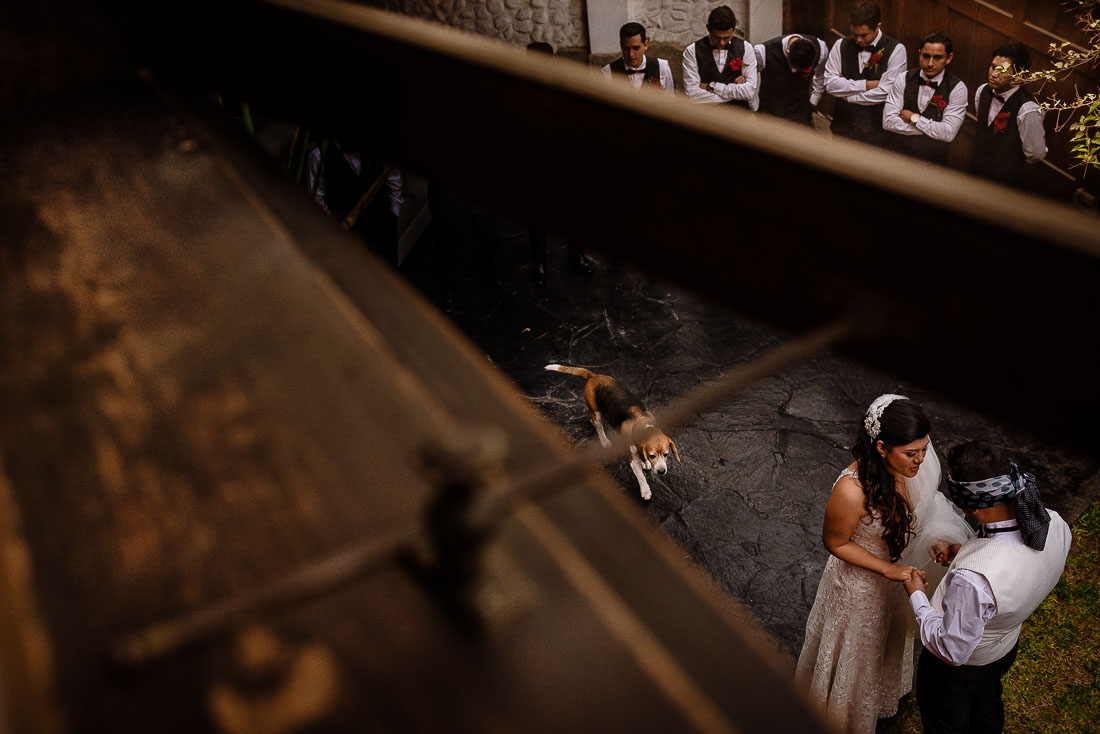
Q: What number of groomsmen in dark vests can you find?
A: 6